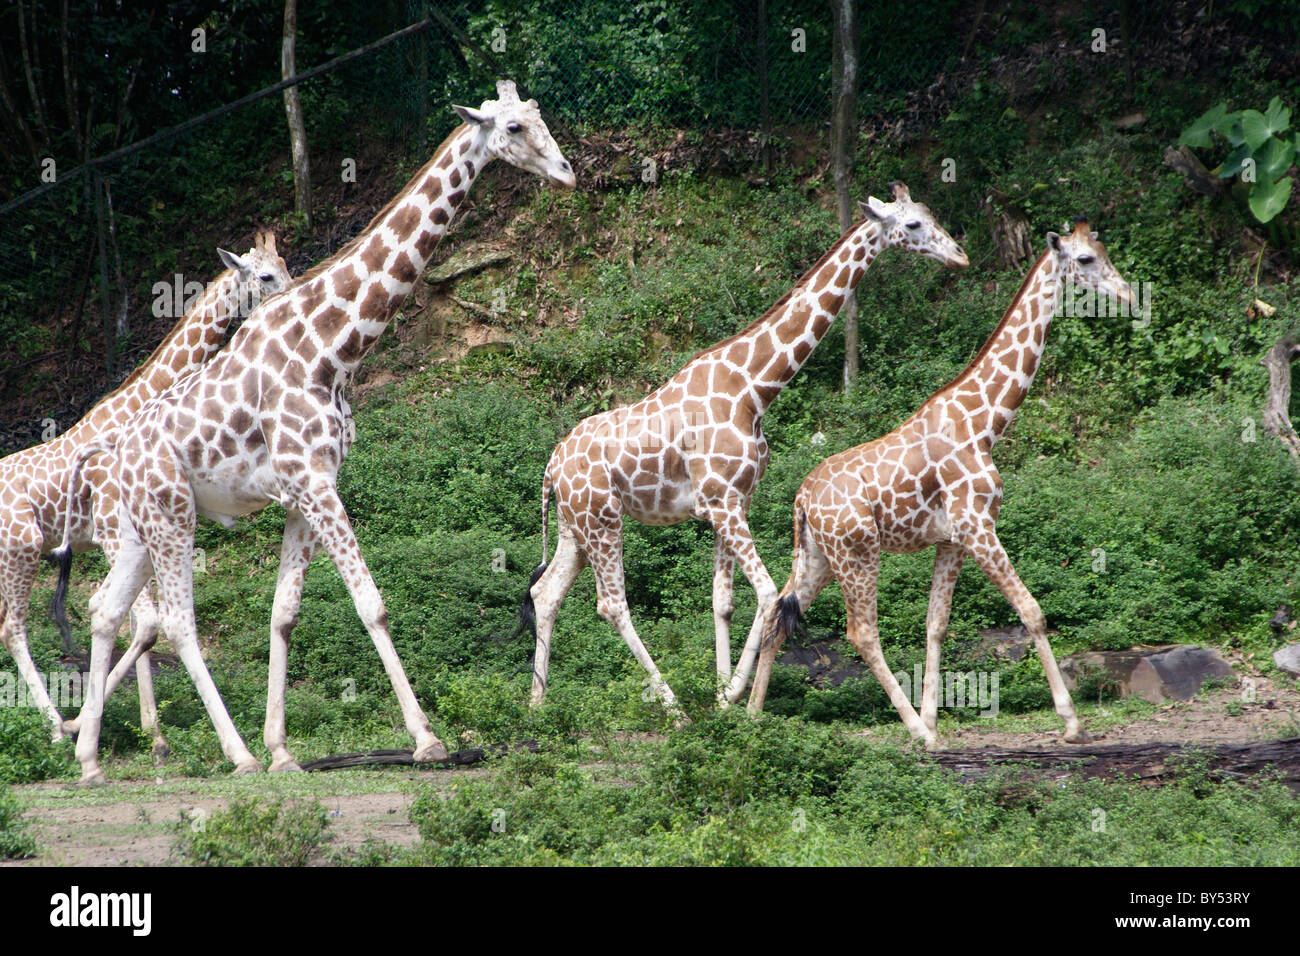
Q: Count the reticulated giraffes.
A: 4